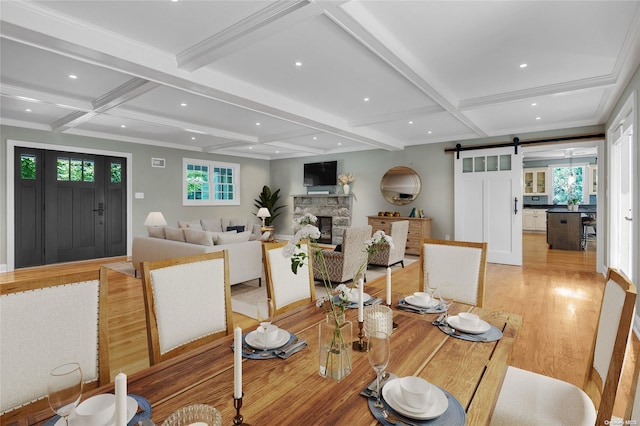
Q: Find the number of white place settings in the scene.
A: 6